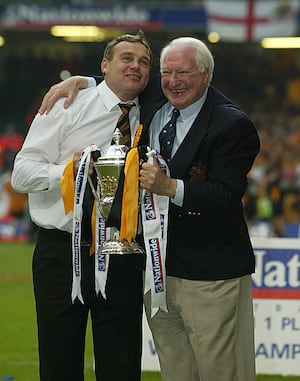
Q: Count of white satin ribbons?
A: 4